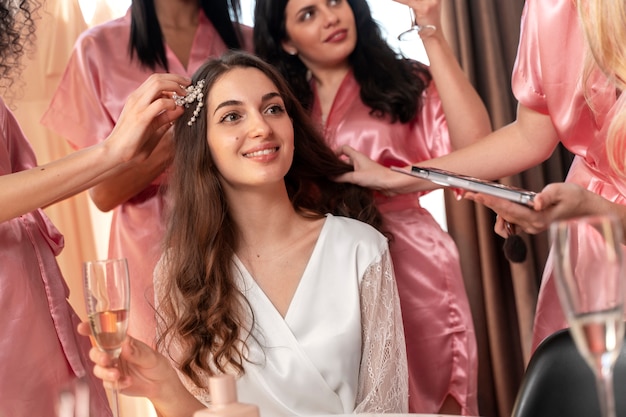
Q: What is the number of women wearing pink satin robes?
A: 4